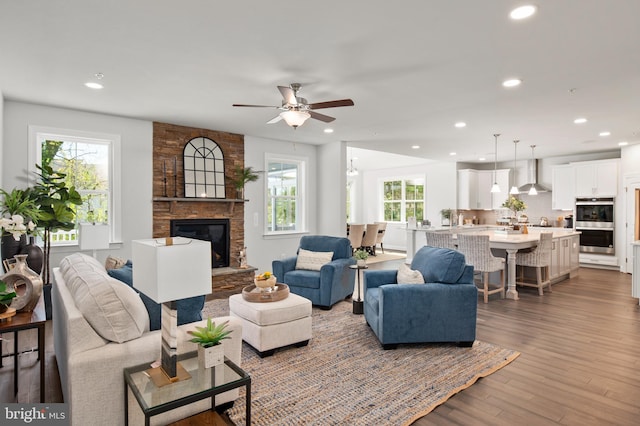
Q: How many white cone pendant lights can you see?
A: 3